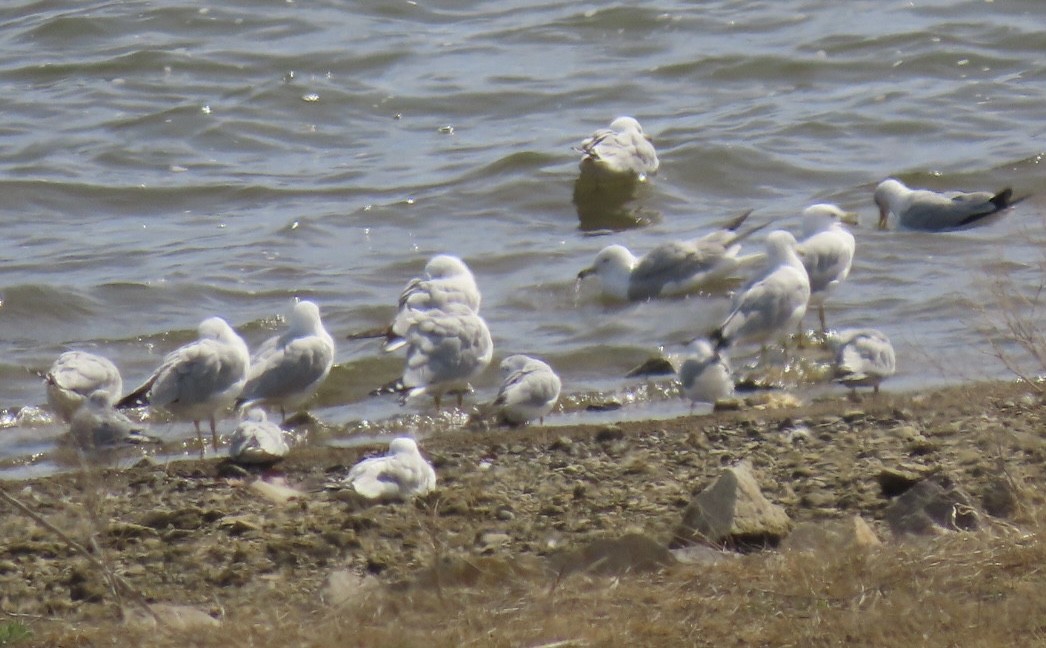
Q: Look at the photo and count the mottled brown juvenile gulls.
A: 0